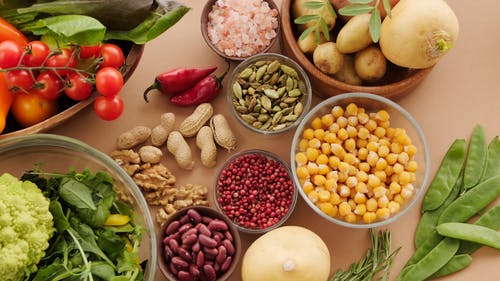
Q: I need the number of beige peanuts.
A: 7